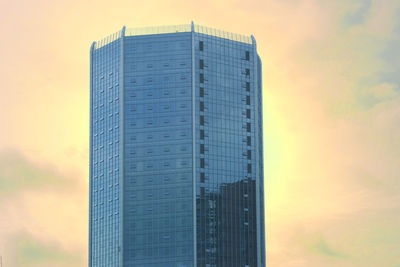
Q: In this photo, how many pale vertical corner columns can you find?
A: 4